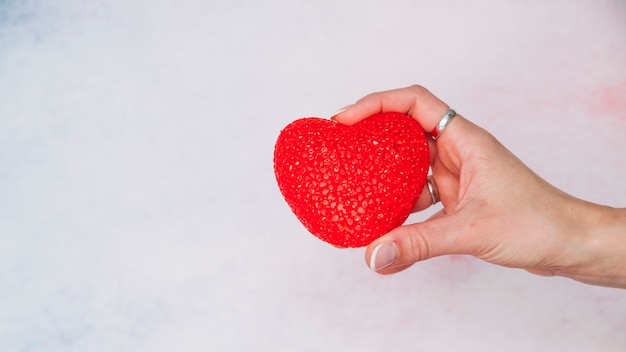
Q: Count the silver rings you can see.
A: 2